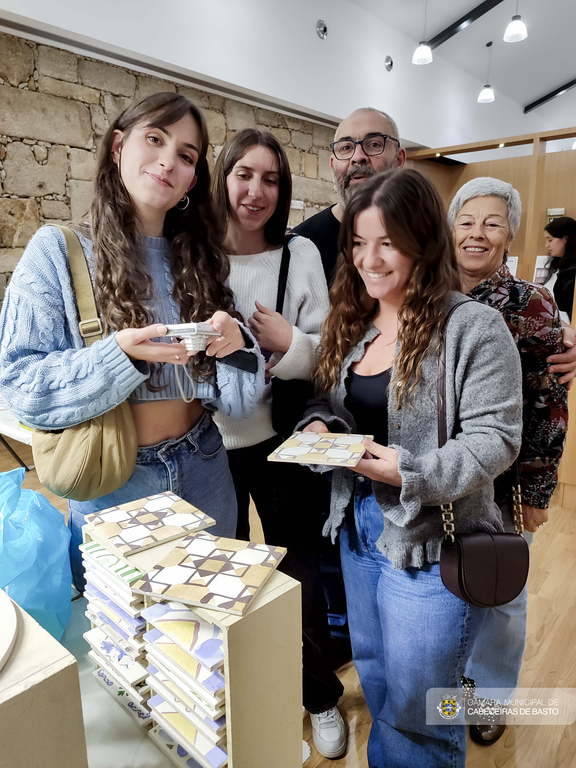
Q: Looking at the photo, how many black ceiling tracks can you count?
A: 2